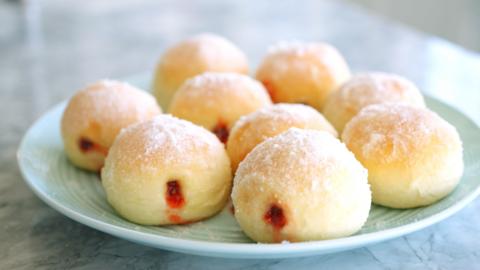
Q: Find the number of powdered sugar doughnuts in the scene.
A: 9